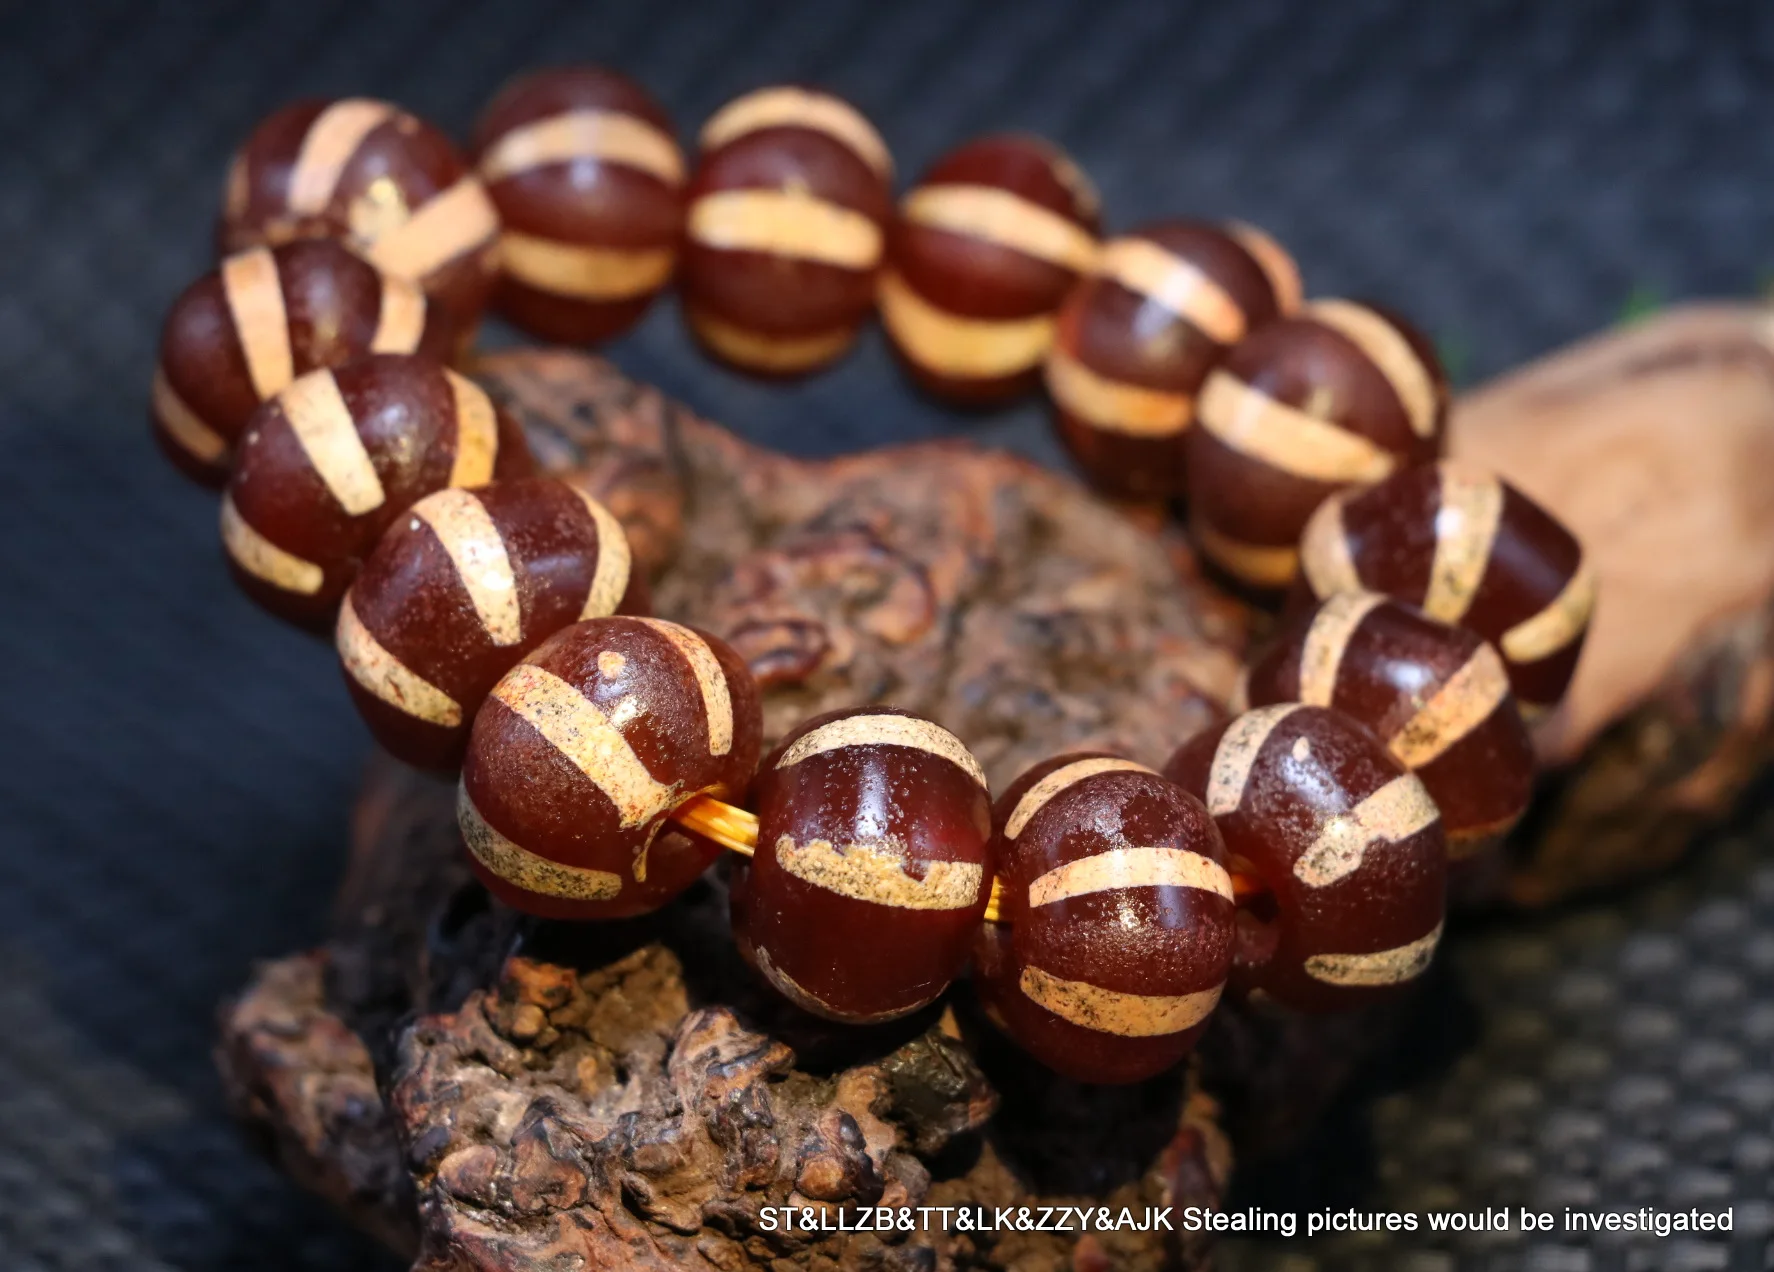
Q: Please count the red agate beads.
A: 15